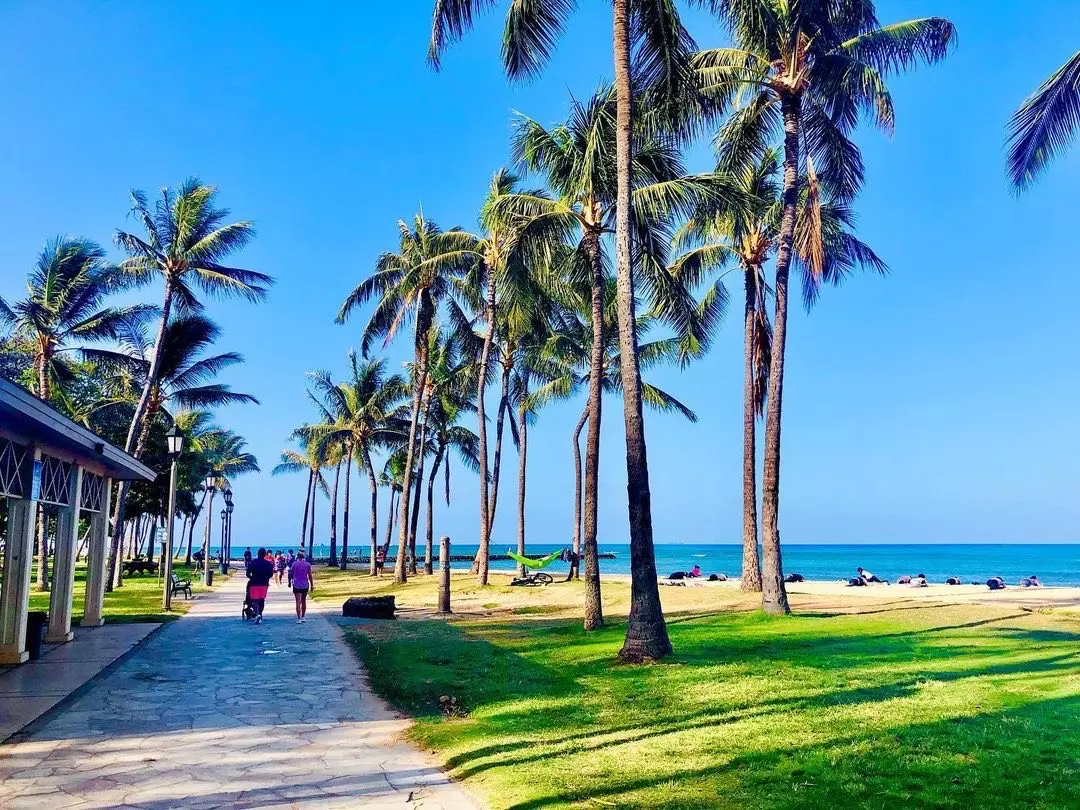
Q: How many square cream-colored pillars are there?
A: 3